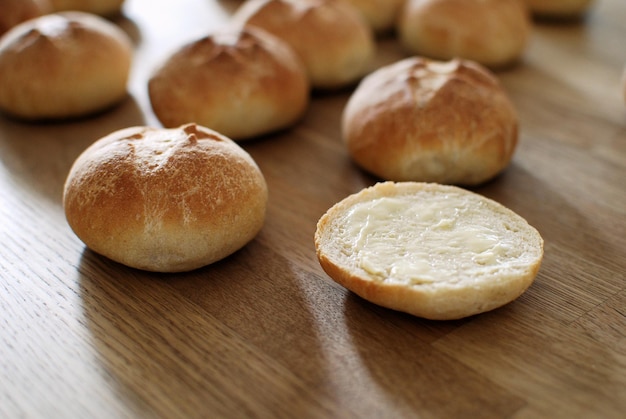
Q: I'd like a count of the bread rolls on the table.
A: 11